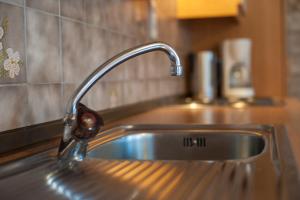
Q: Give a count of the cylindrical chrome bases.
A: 1